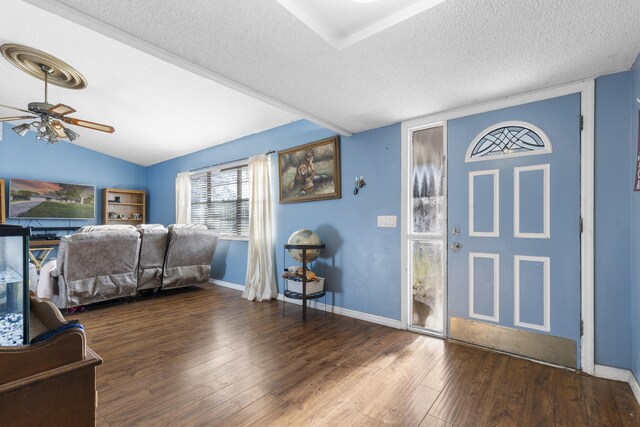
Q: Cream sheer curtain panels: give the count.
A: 2